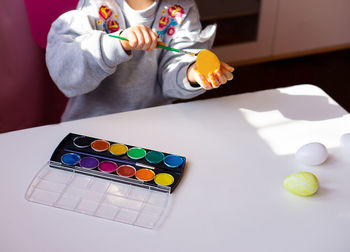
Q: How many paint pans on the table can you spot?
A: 12